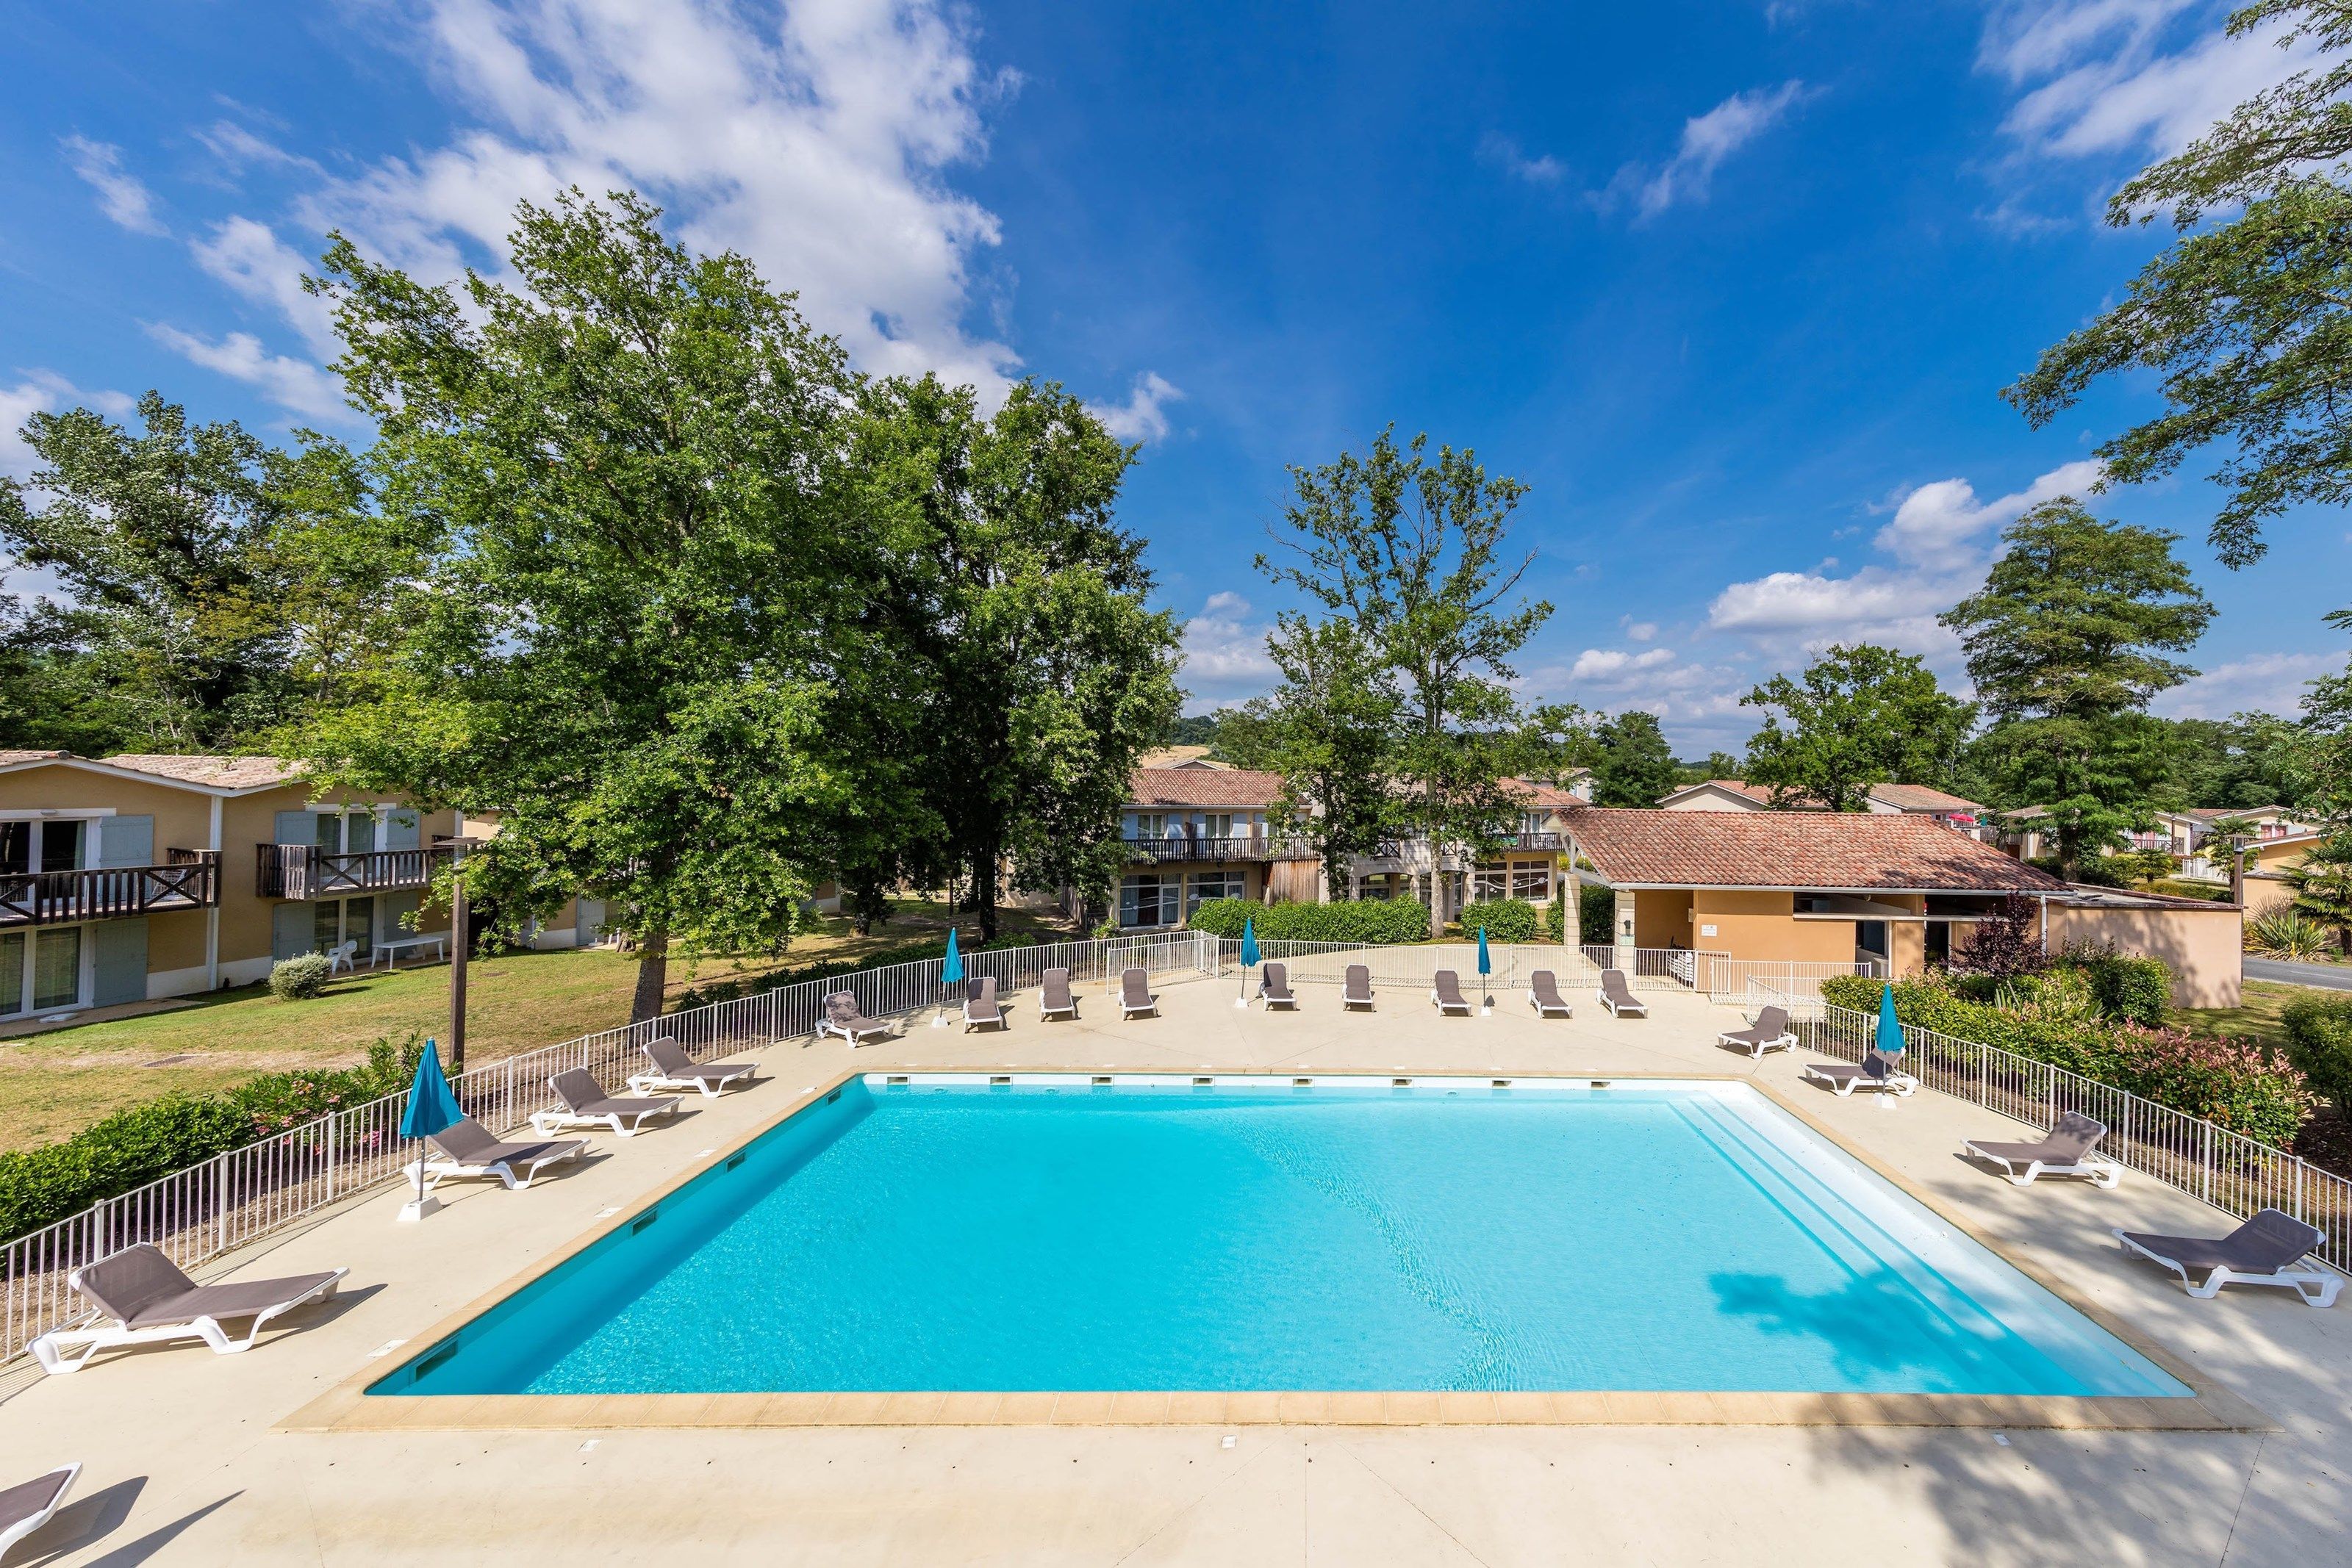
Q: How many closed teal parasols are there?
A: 5